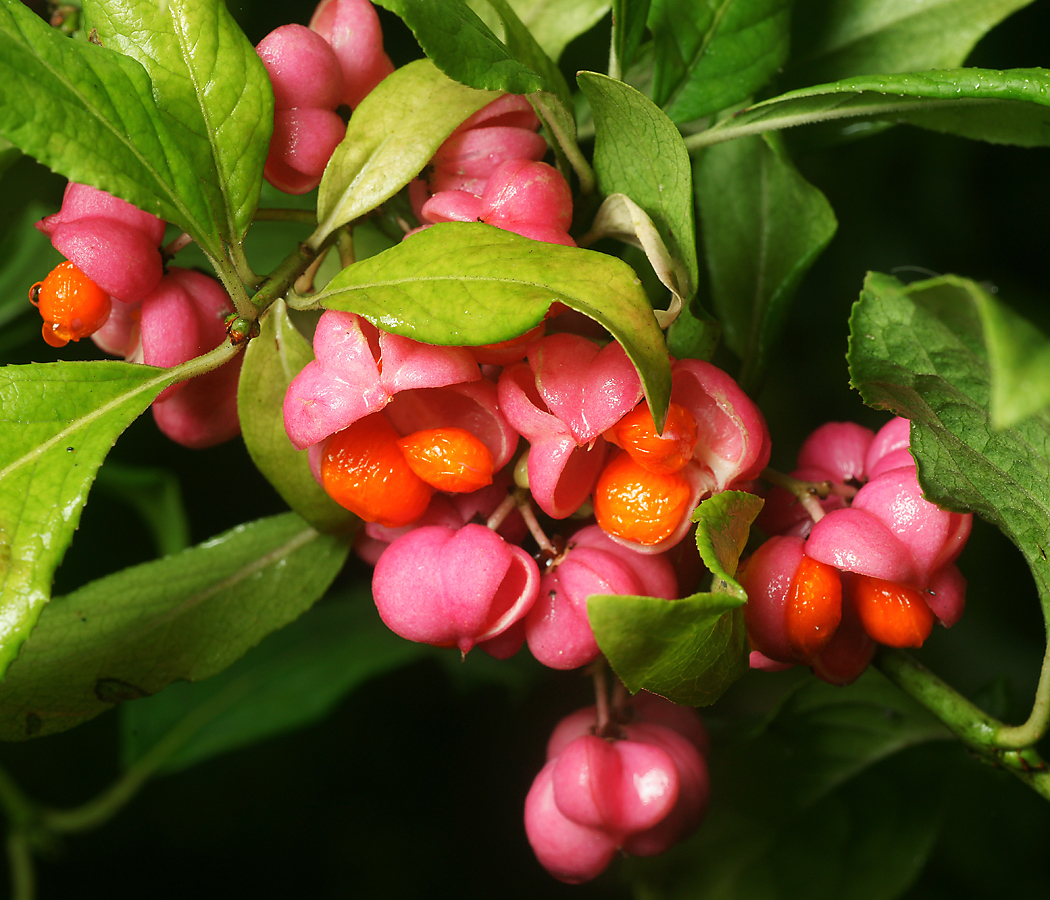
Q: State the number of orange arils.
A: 7